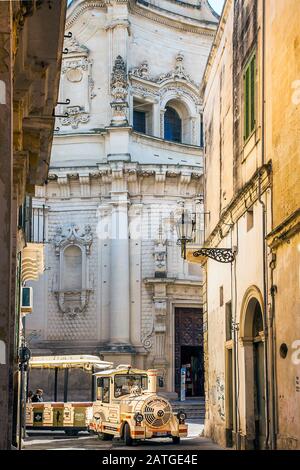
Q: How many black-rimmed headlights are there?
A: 2